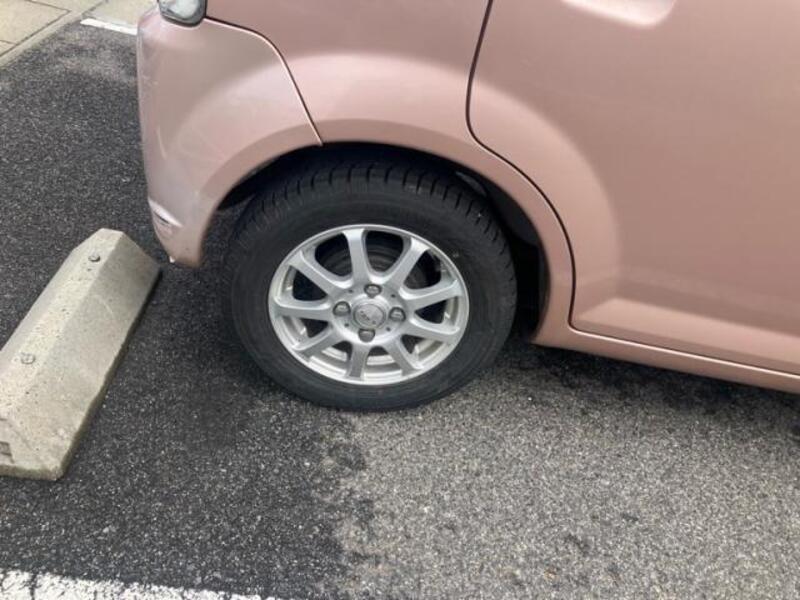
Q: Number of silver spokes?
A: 9